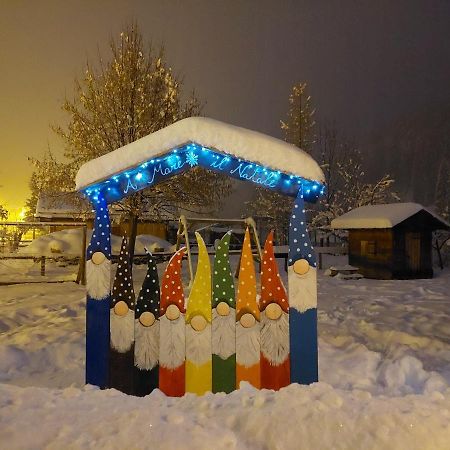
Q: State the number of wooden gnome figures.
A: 9